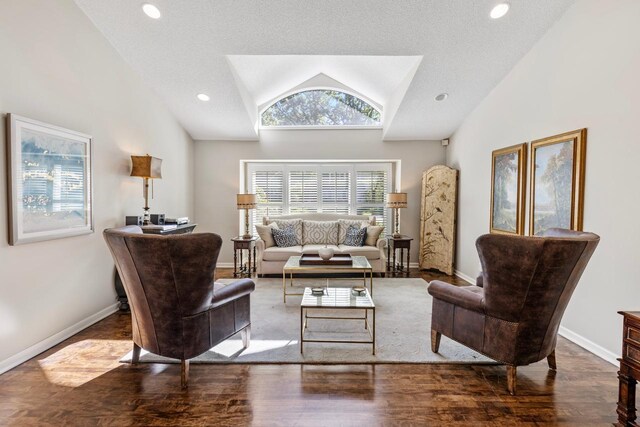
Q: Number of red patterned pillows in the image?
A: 0